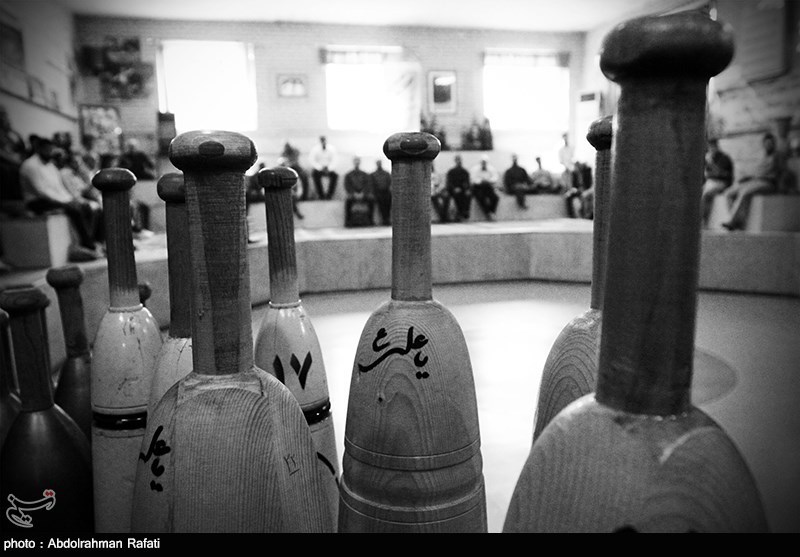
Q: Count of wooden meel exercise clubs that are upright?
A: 11